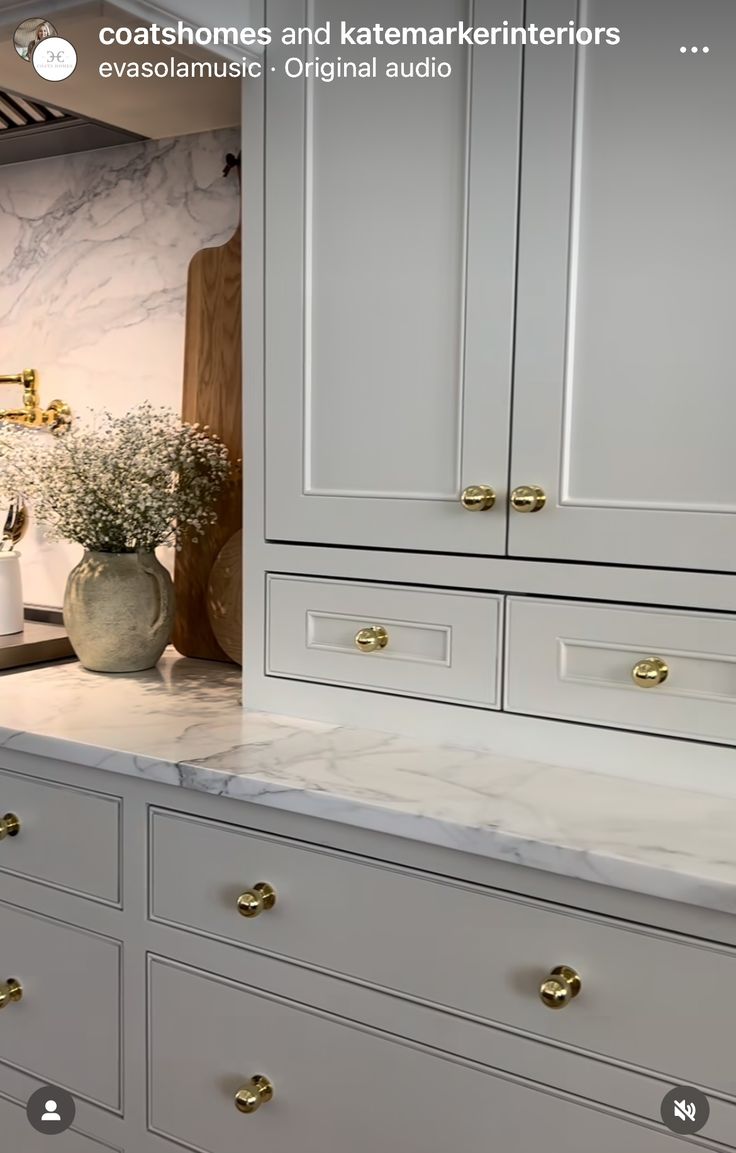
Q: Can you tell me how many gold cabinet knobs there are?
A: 9